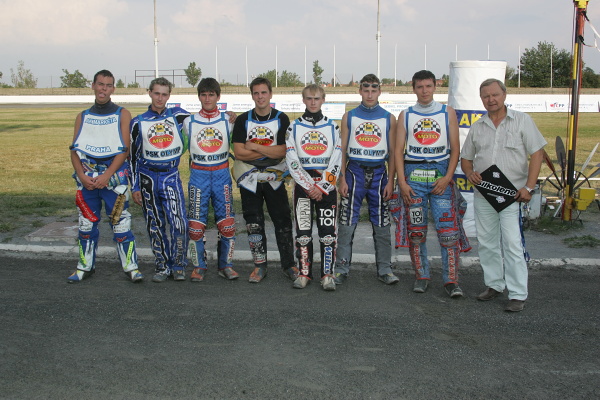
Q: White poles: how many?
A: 13